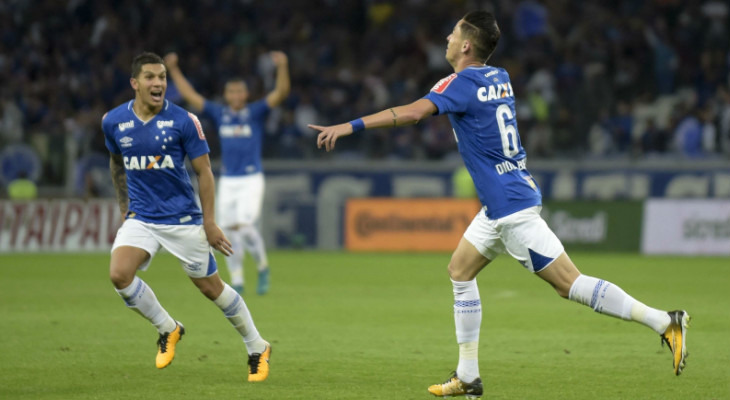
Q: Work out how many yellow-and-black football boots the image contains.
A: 4